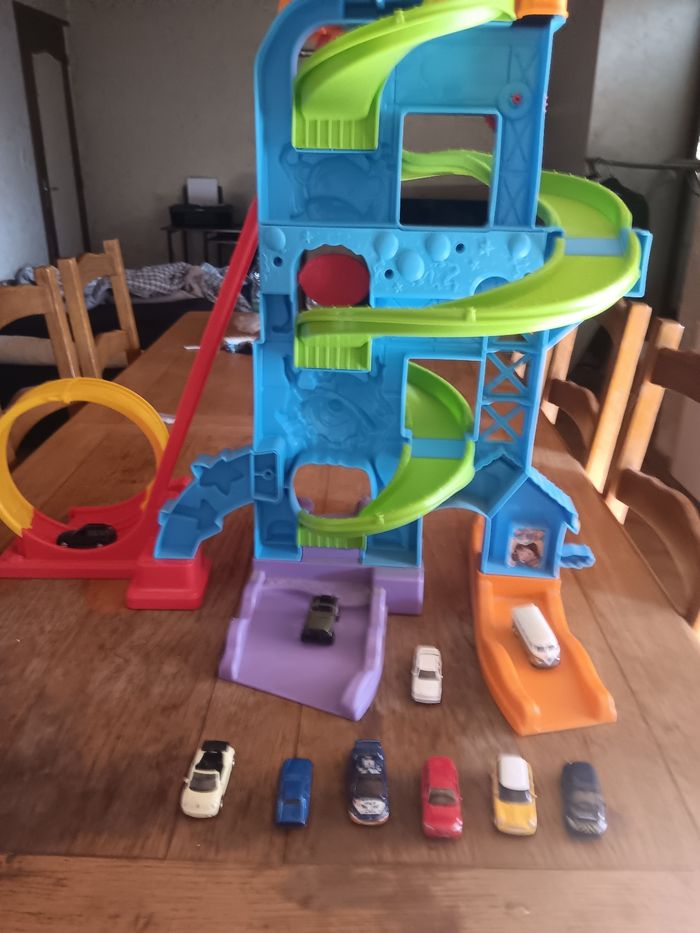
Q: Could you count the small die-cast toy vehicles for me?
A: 10